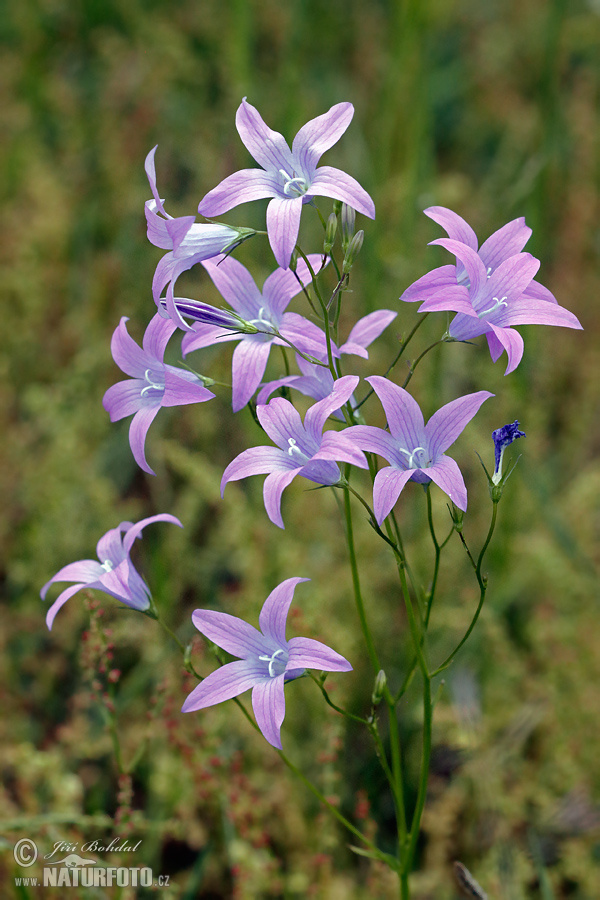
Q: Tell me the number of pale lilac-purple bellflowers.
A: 11